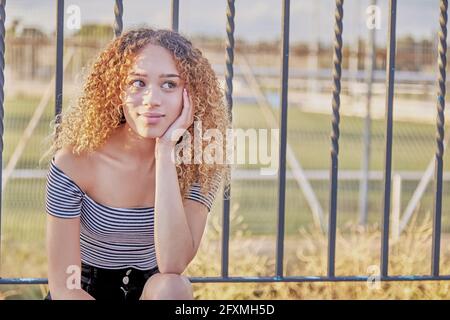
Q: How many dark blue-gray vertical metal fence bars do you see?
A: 9